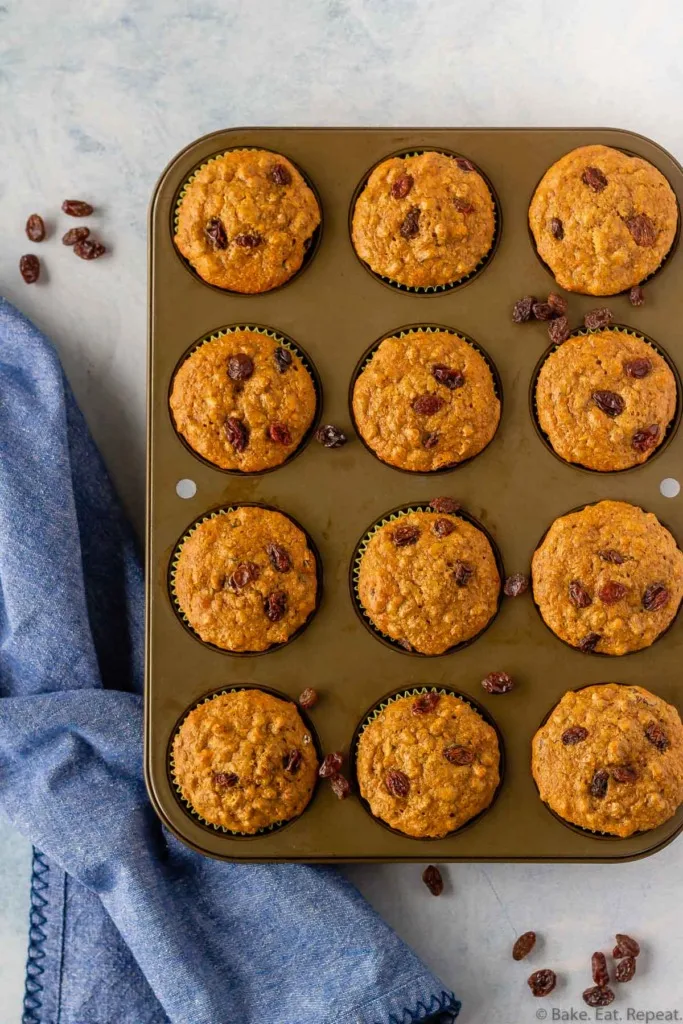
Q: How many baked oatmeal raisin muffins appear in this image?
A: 12